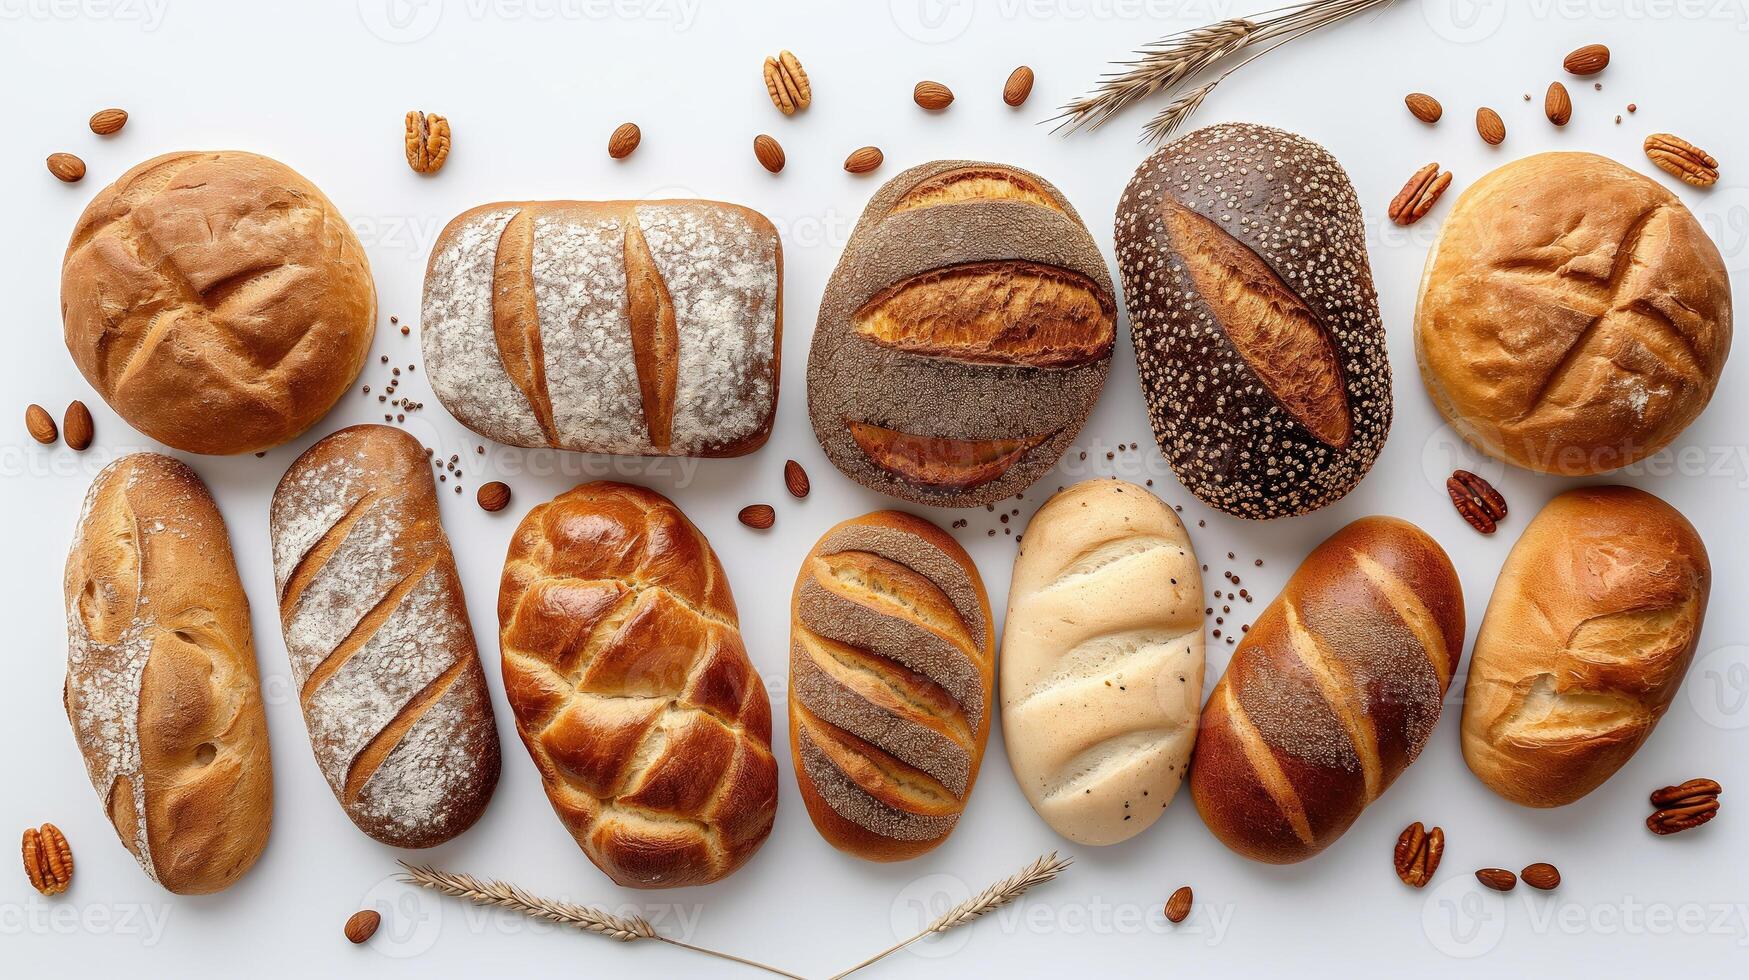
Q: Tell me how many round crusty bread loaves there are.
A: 2